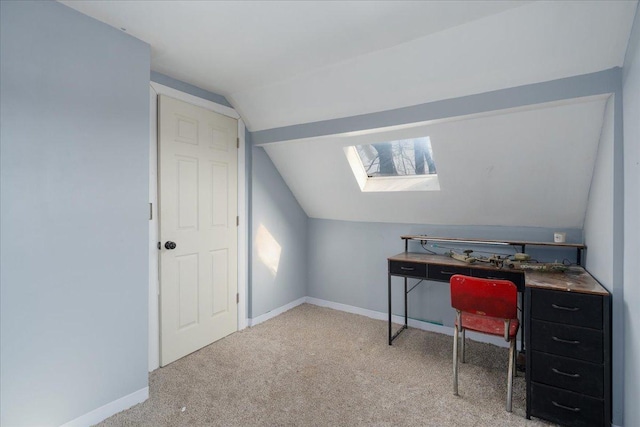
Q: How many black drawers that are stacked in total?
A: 4